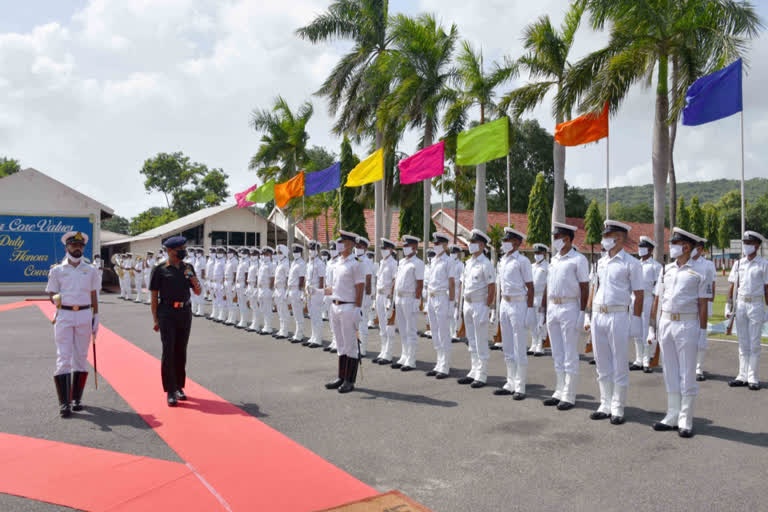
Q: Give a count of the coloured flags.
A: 9